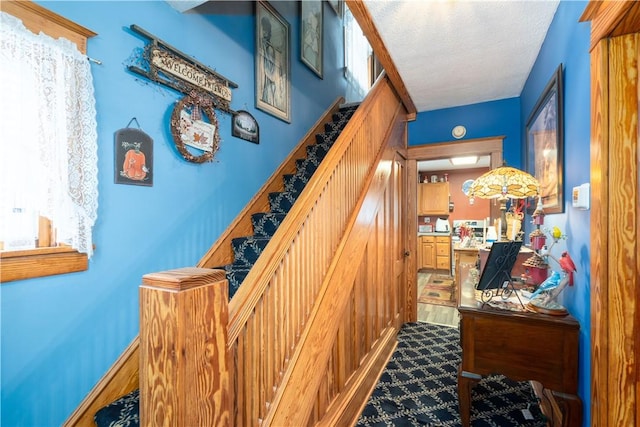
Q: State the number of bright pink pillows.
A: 0